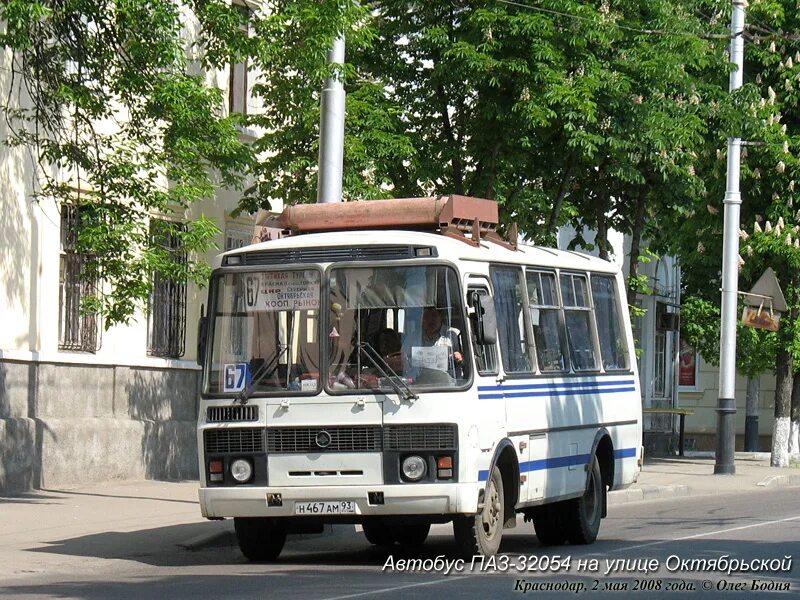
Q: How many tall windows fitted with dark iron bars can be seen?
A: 2